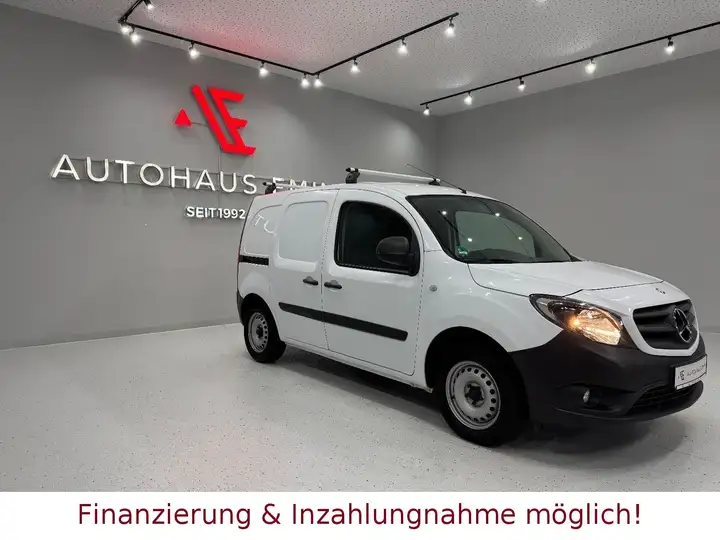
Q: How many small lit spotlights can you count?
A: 15